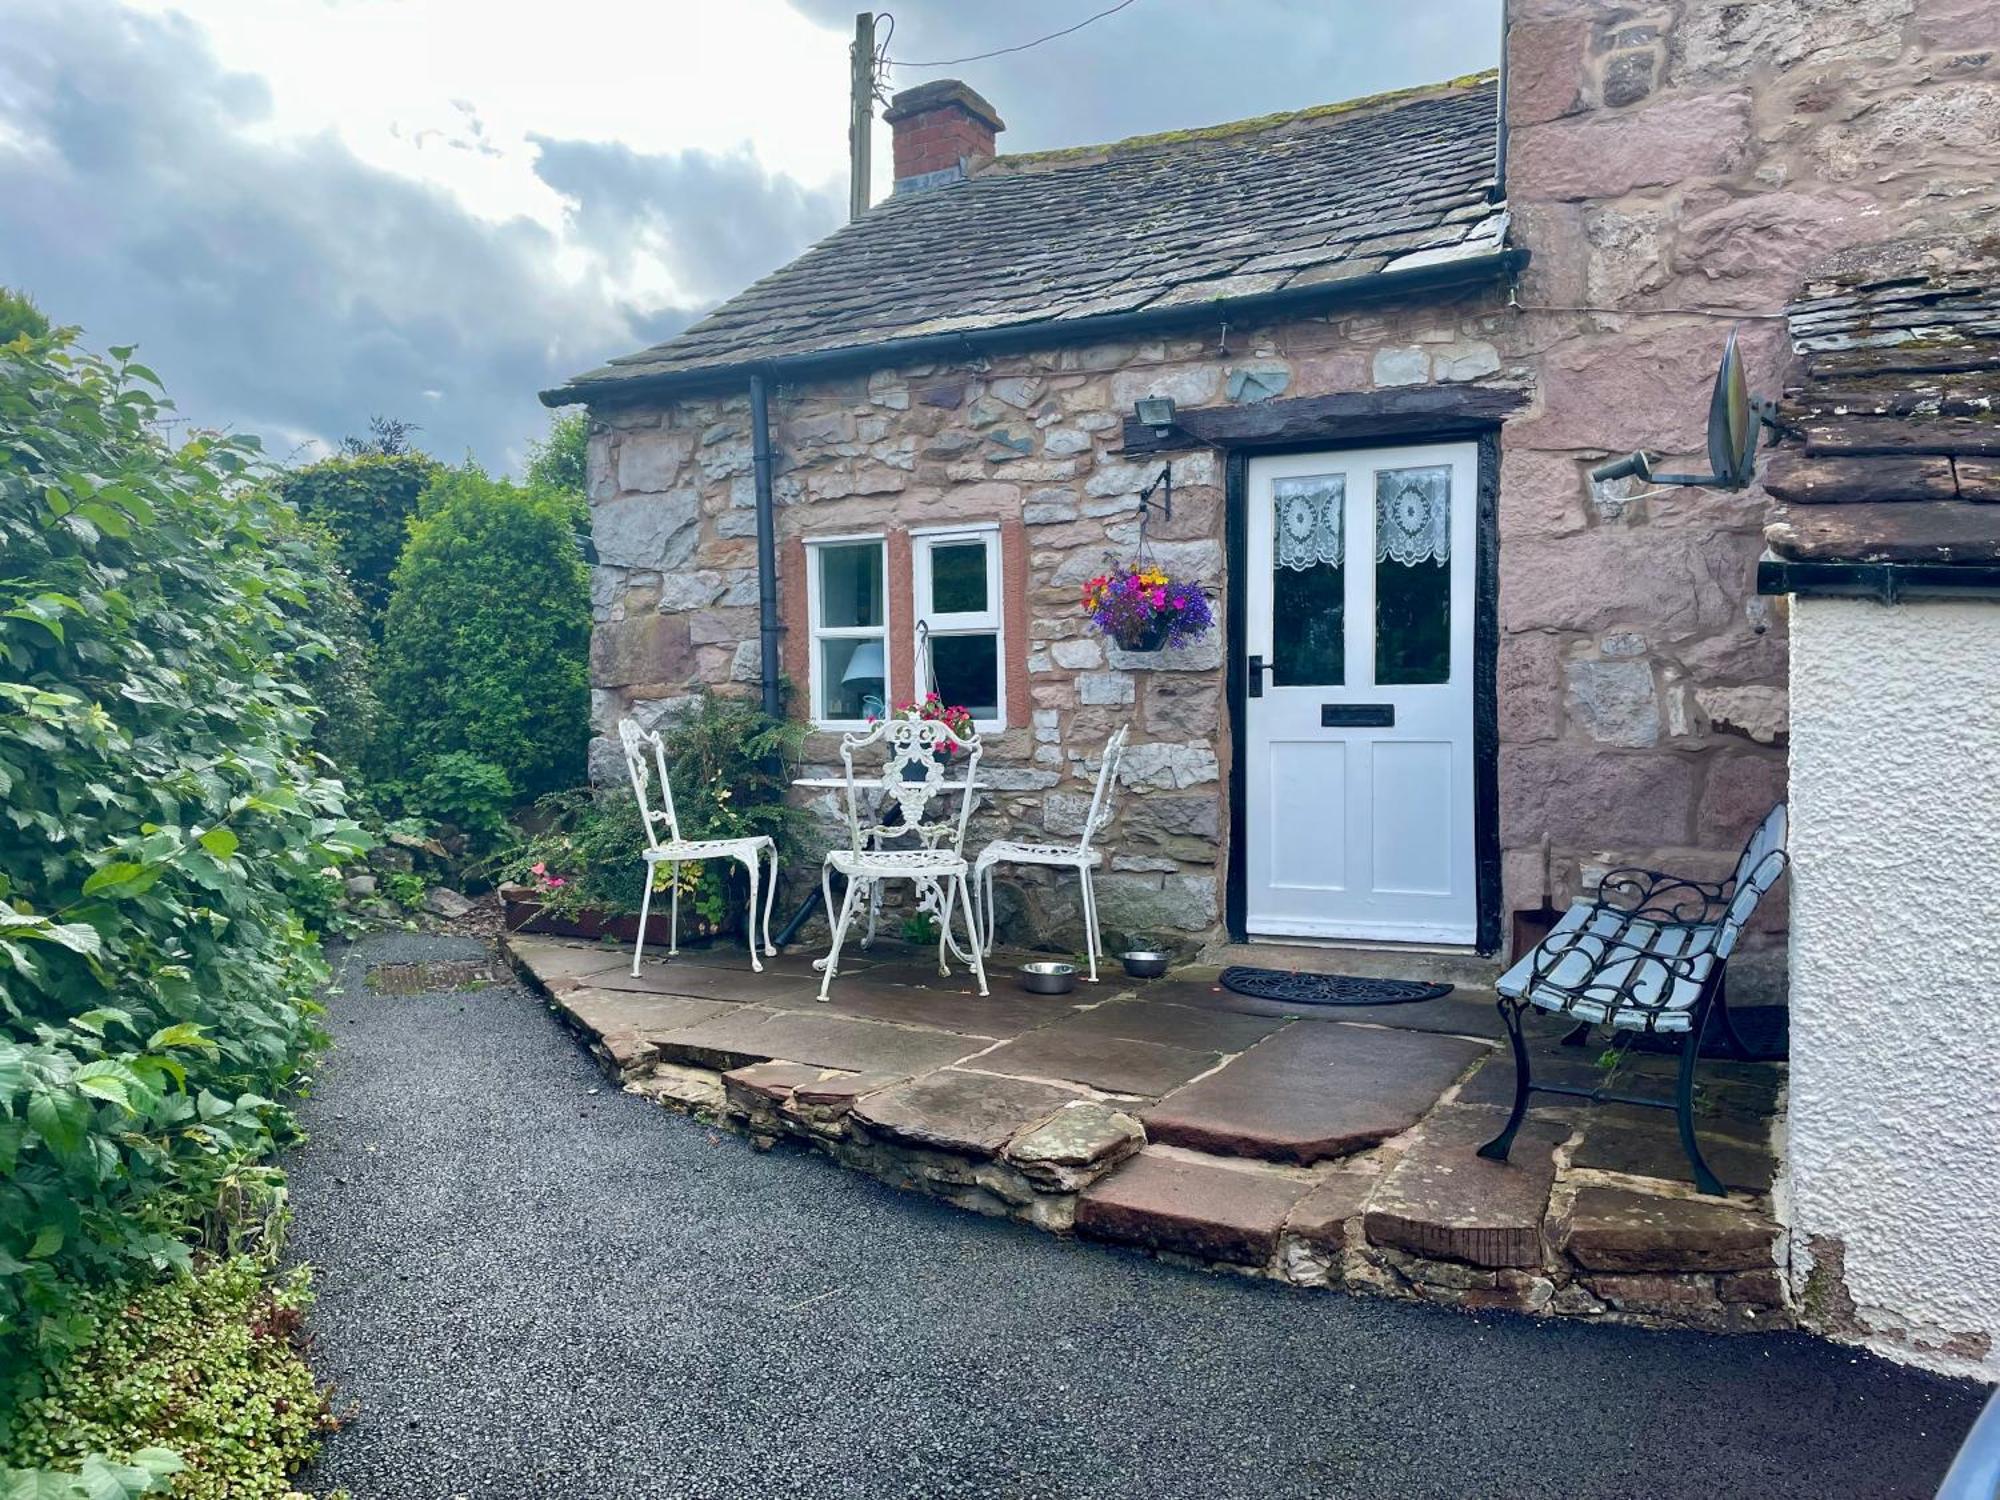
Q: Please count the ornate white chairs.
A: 3